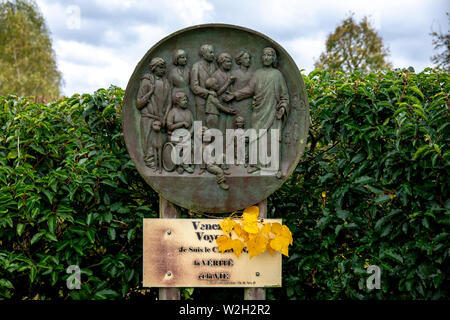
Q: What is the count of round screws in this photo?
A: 3